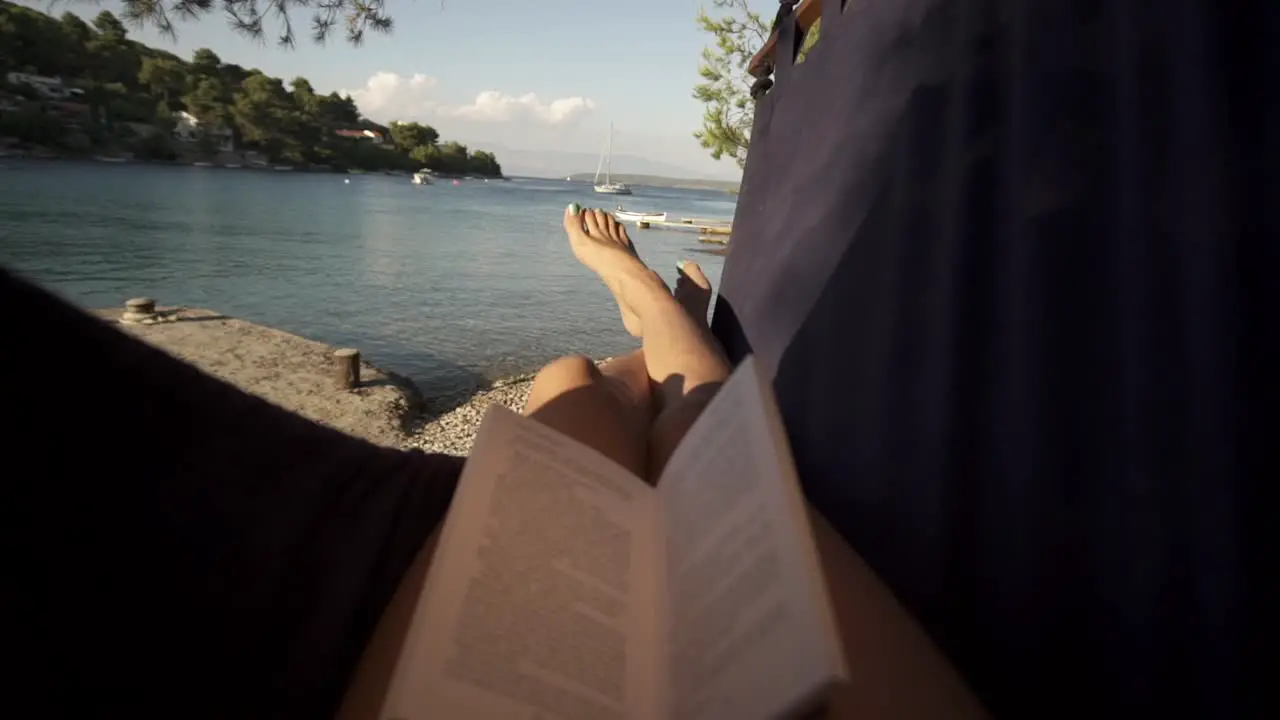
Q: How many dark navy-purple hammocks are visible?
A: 1